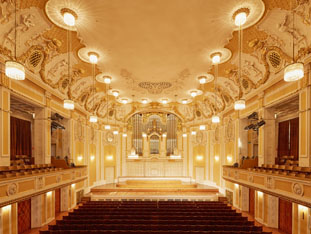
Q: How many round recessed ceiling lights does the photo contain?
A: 12